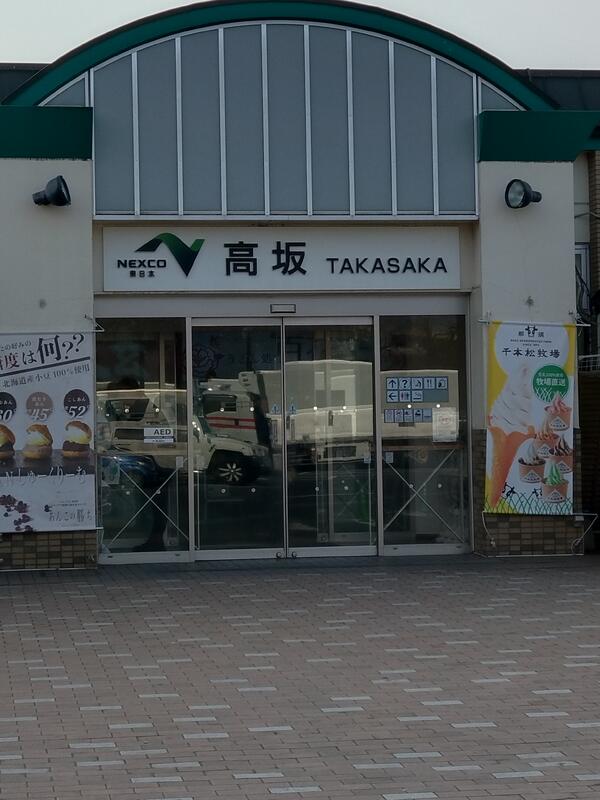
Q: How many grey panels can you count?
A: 11